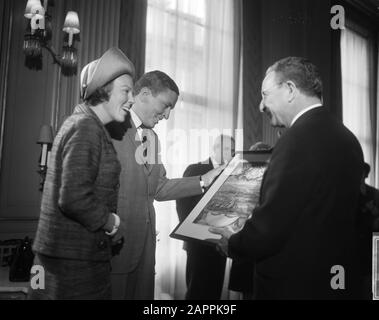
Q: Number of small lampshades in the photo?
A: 3